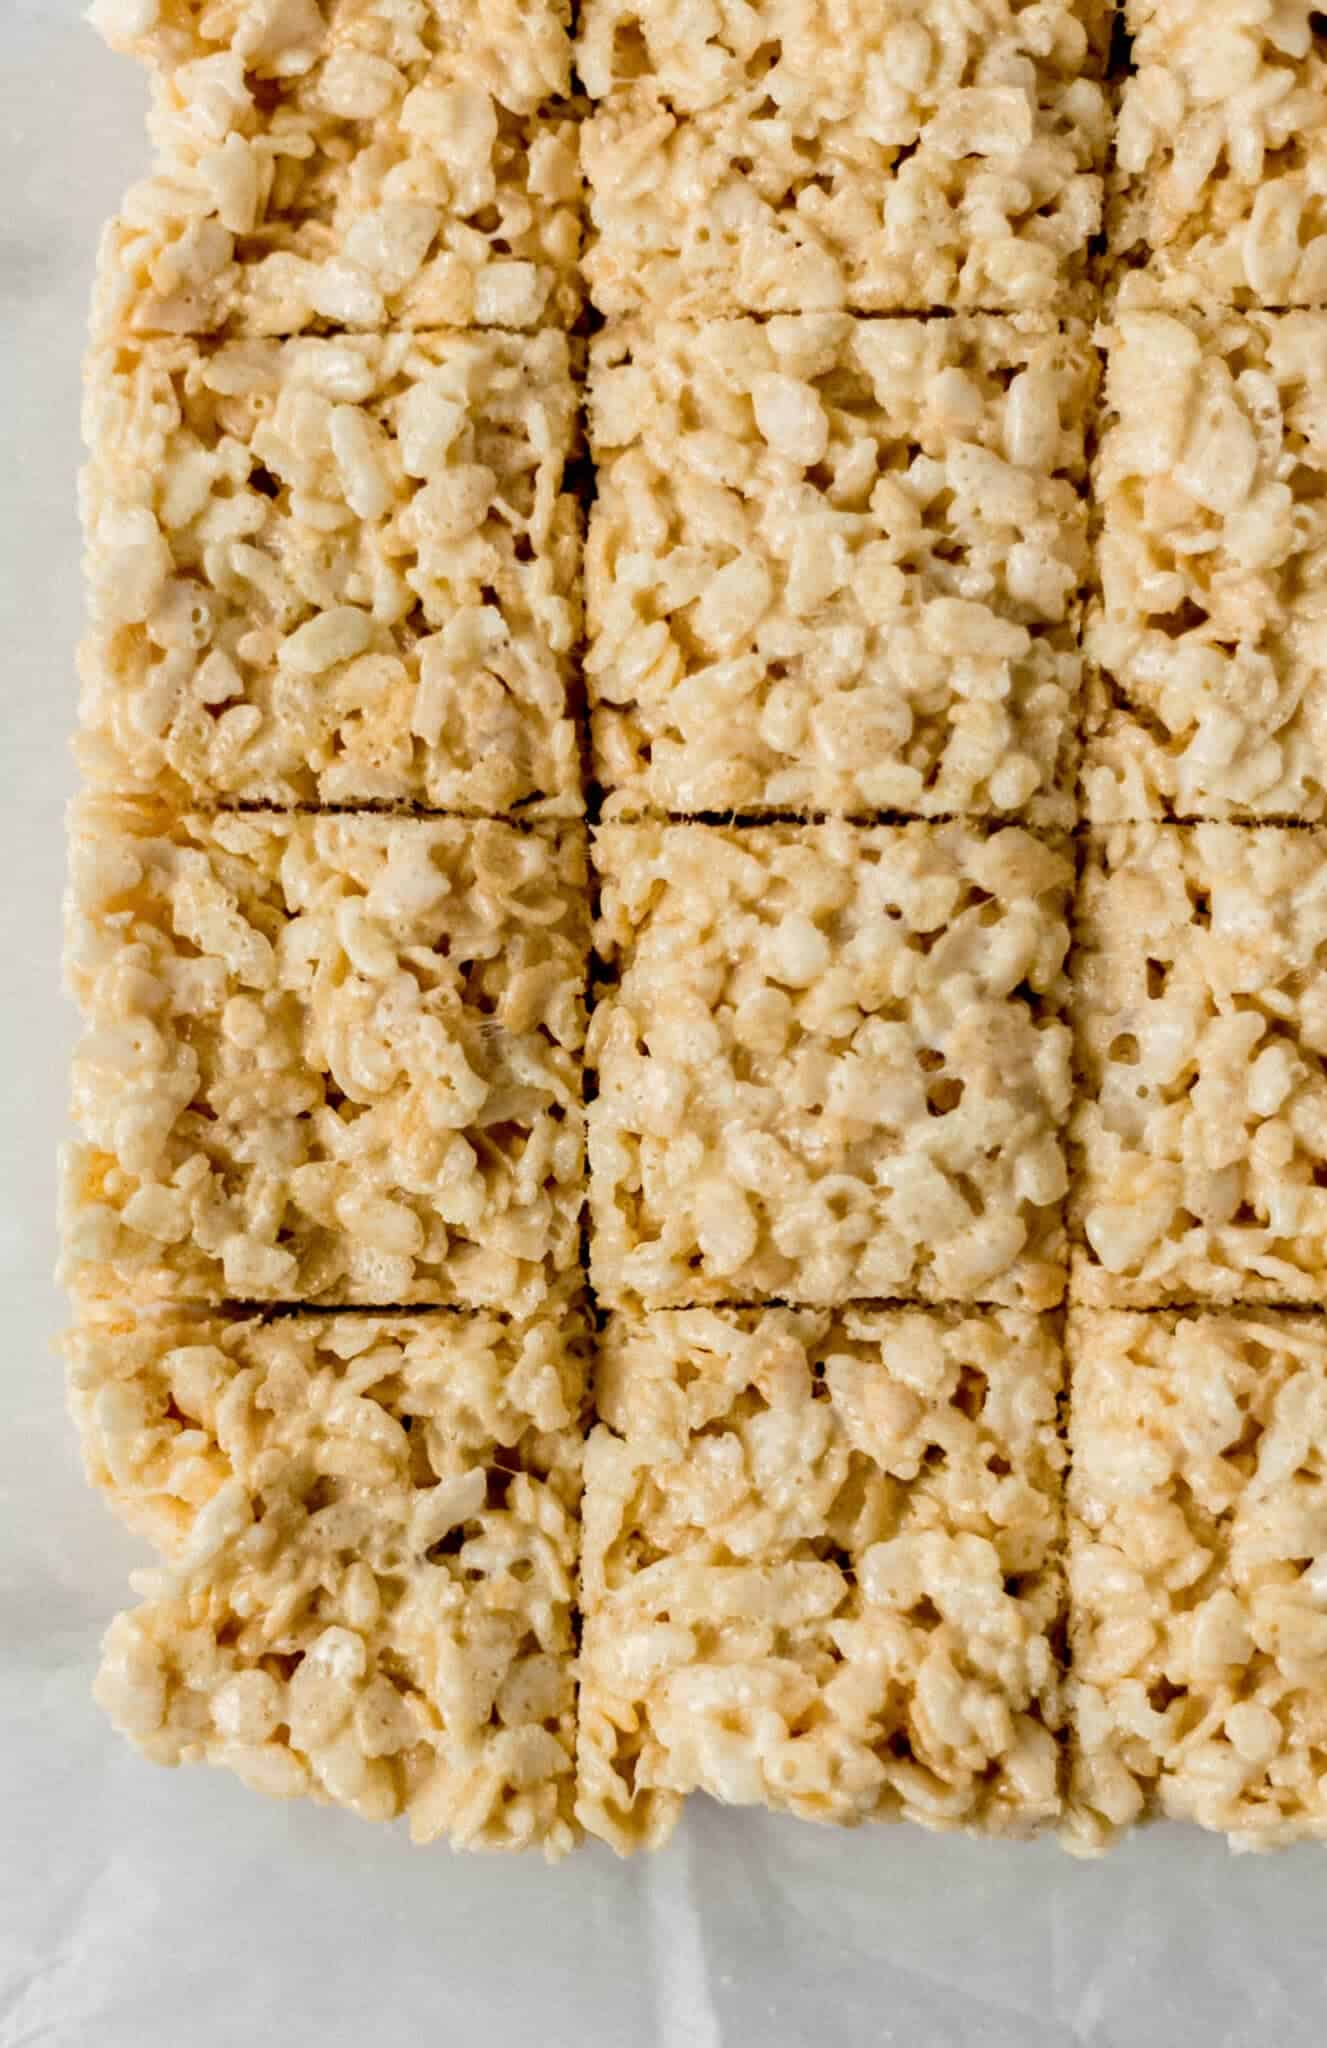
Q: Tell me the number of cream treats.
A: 12